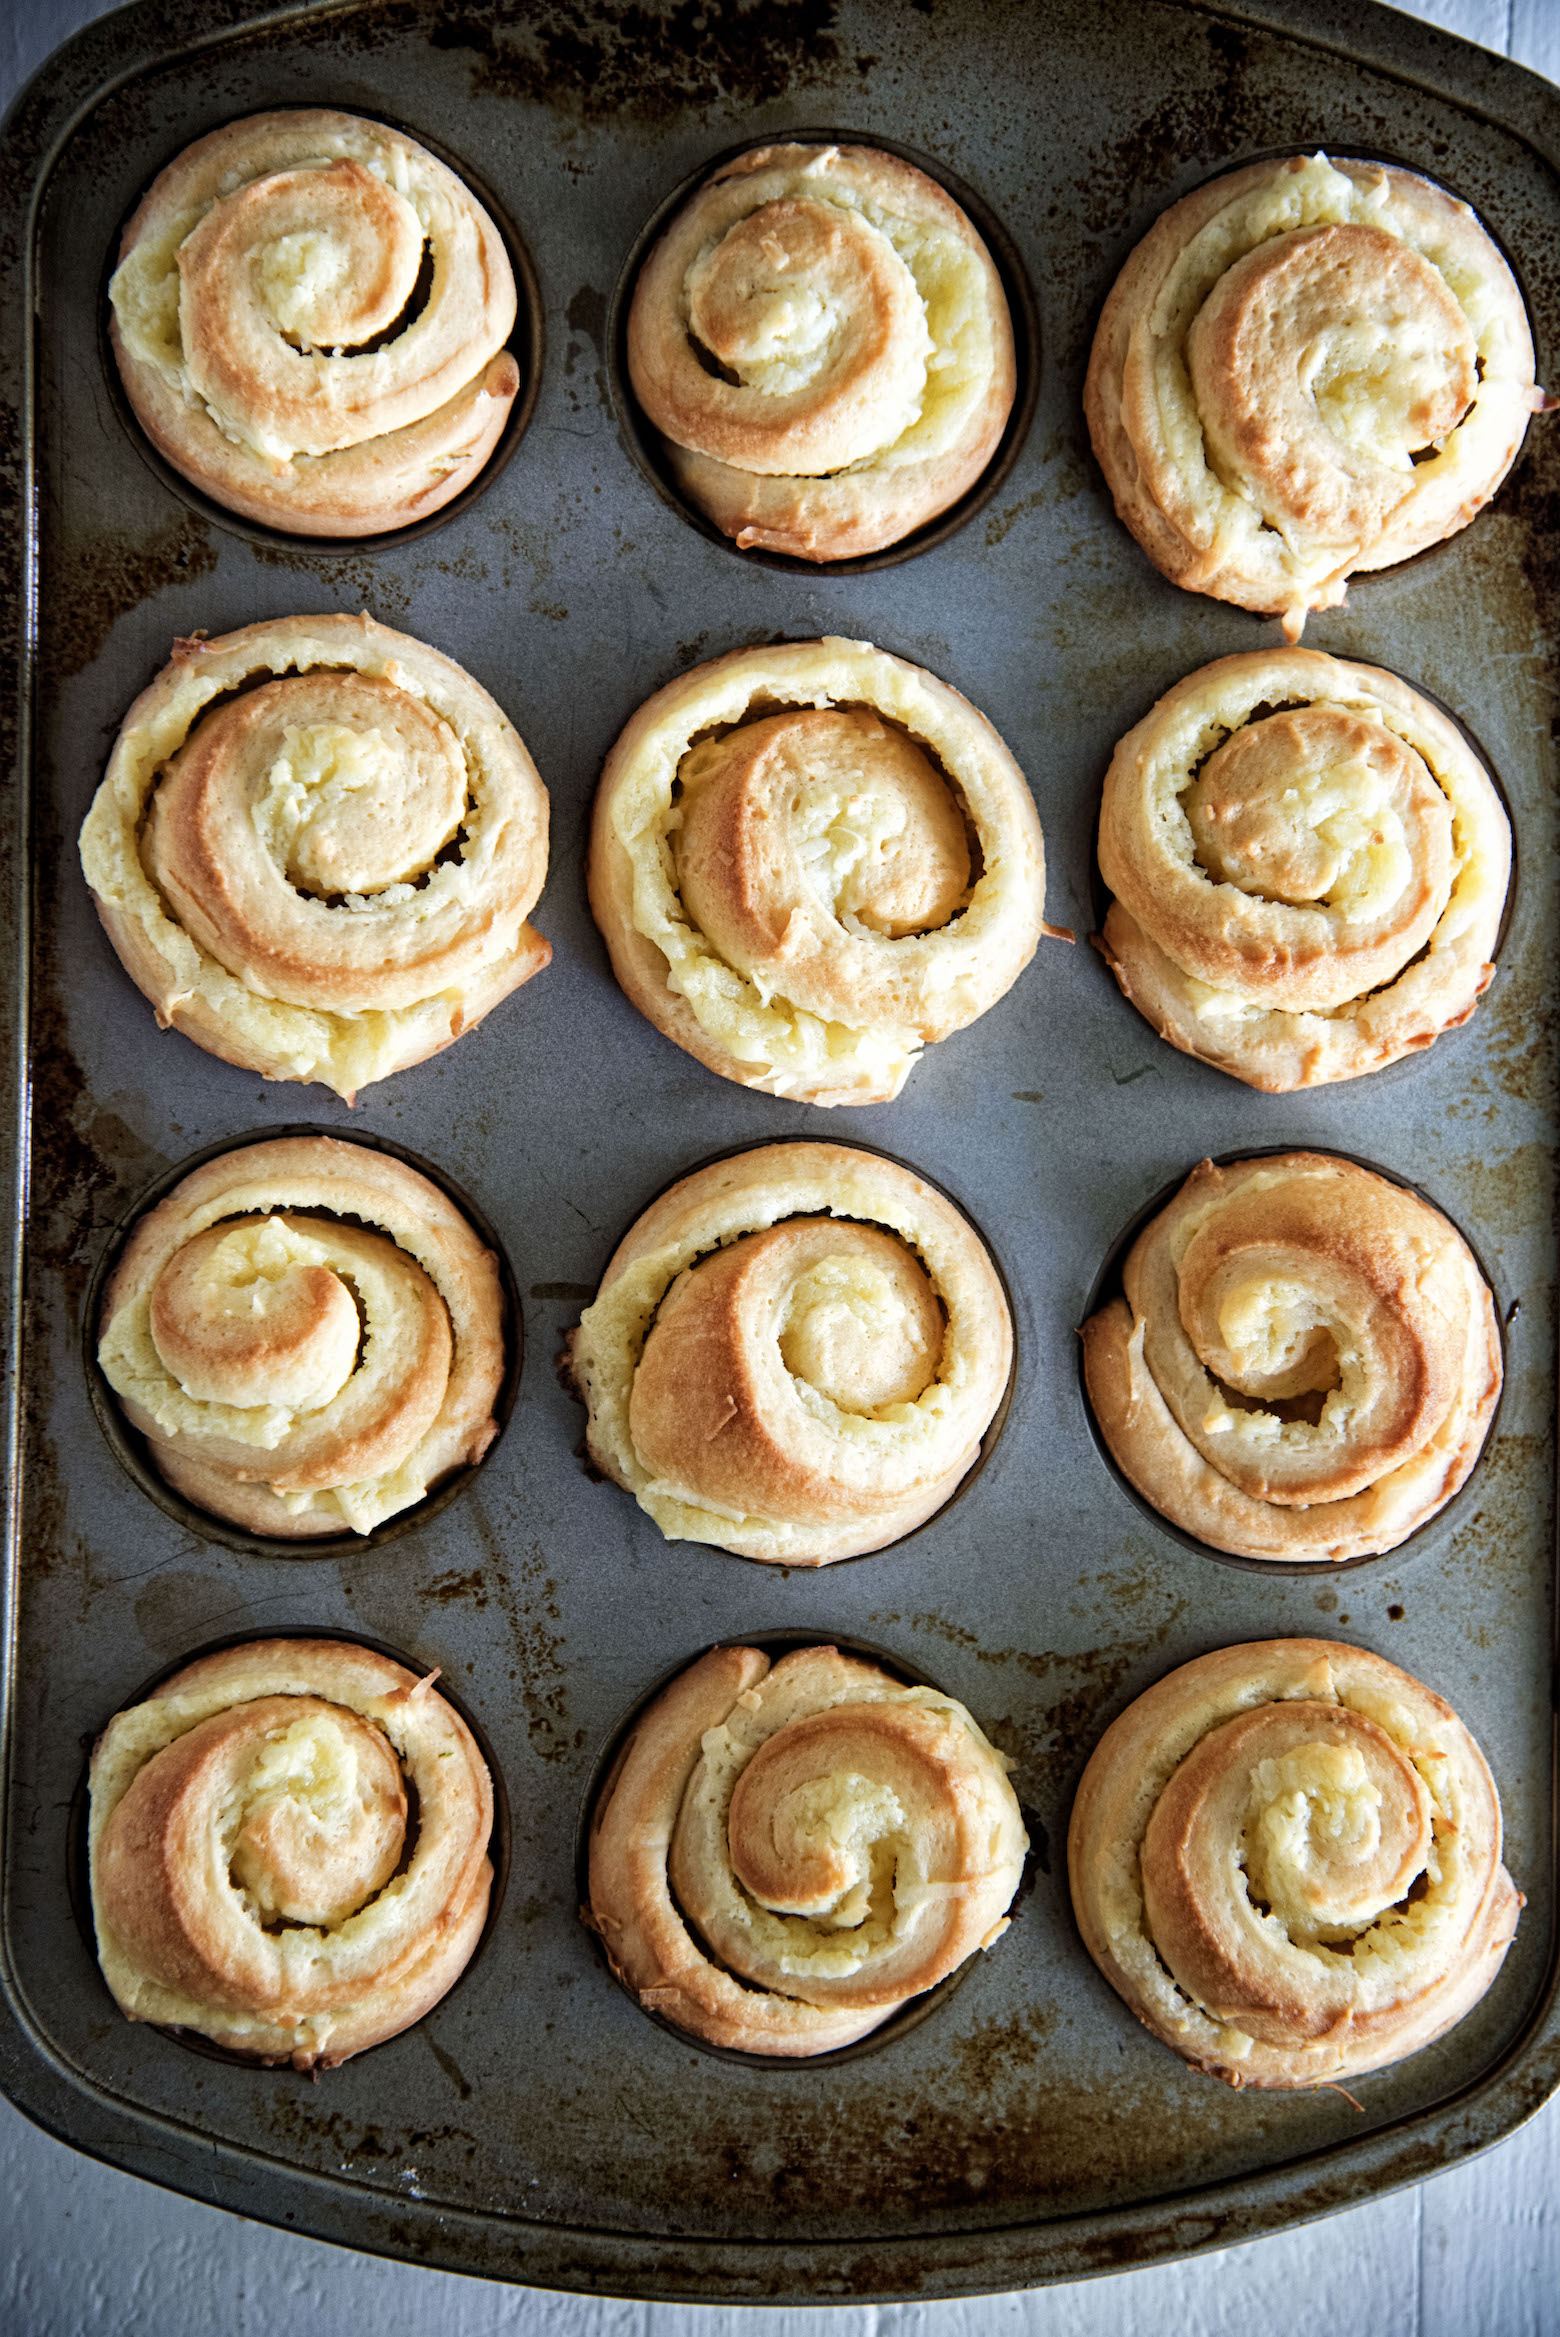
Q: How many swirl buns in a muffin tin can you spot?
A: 12